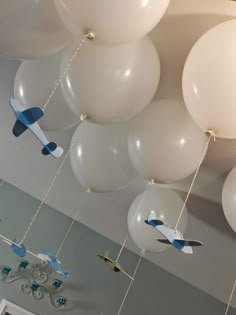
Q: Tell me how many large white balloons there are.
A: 9